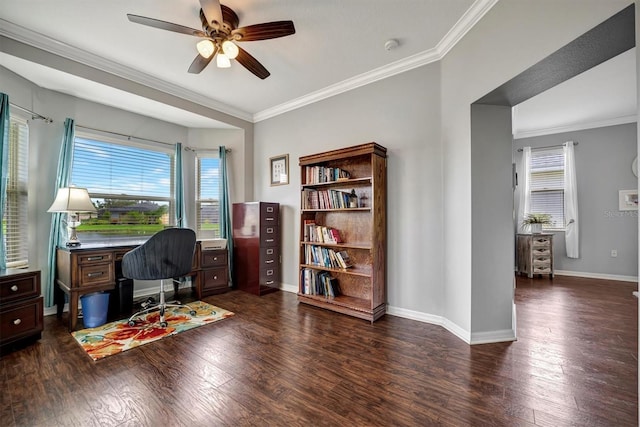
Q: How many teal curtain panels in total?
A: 4